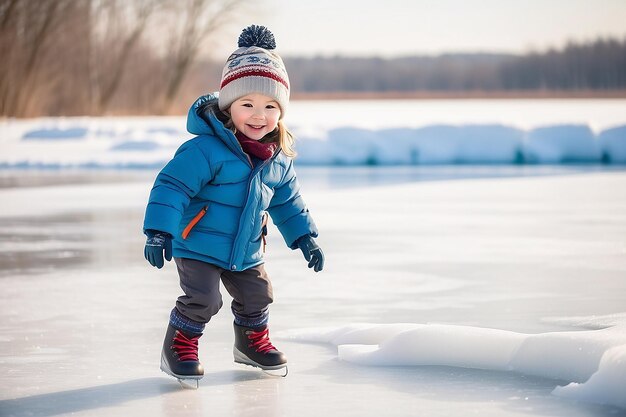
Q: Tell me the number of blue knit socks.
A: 2